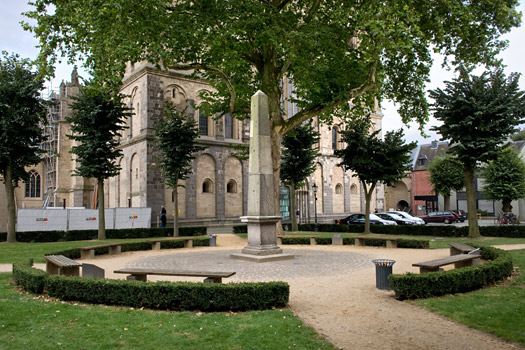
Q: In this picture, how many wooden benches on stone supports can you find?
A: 8